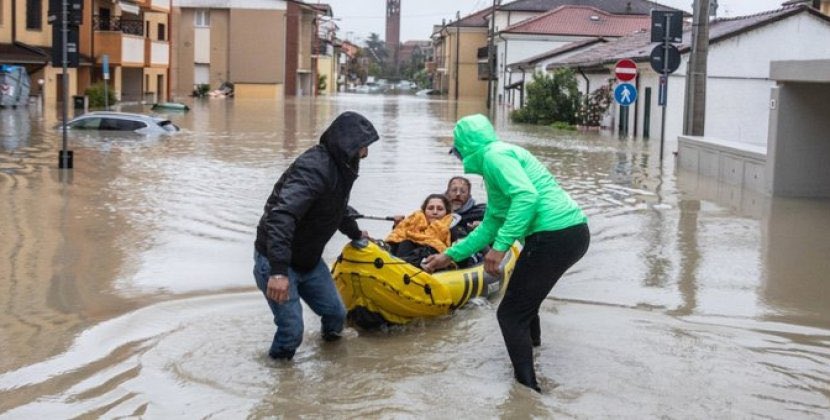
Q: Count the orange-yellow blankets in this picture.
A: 1